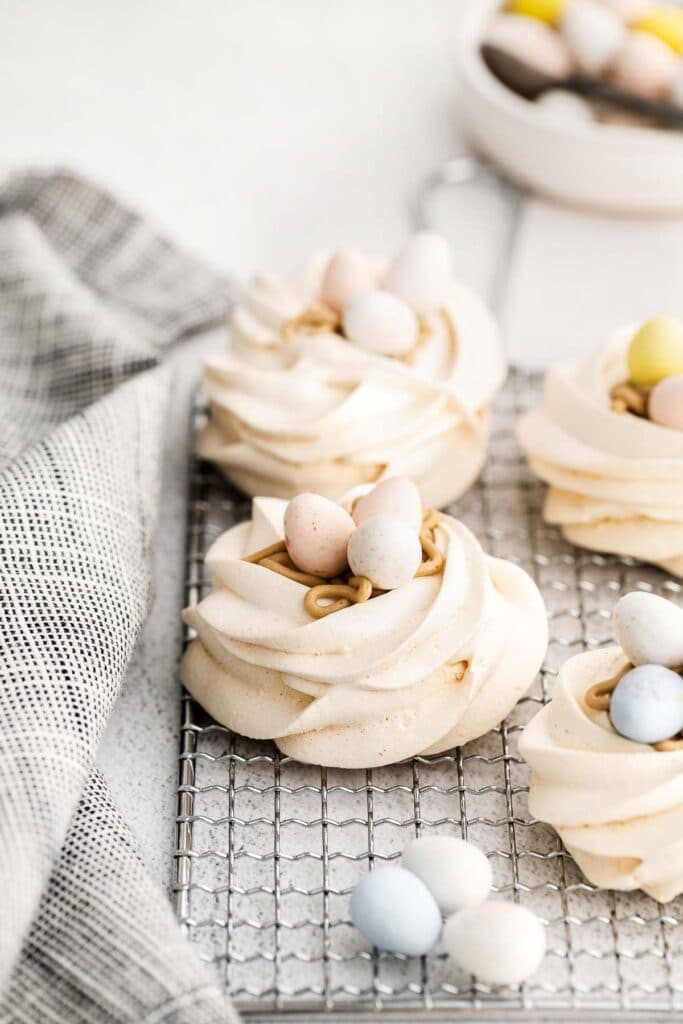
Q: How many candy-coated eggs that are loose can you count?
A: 3